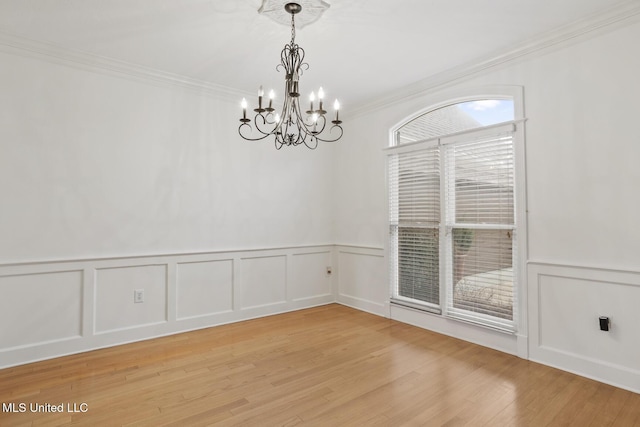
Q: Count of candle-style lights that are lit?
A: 7